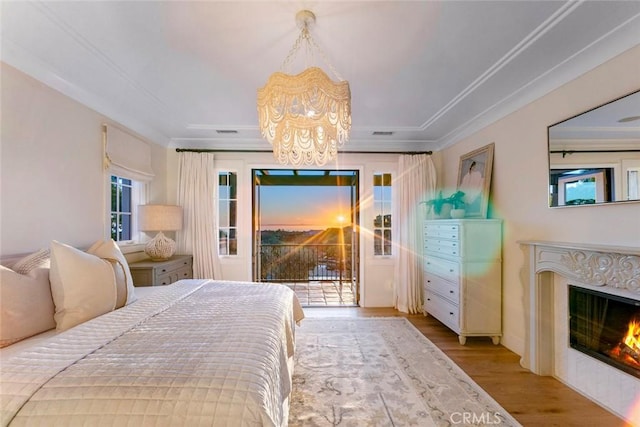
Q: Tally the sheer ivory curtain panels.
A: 2